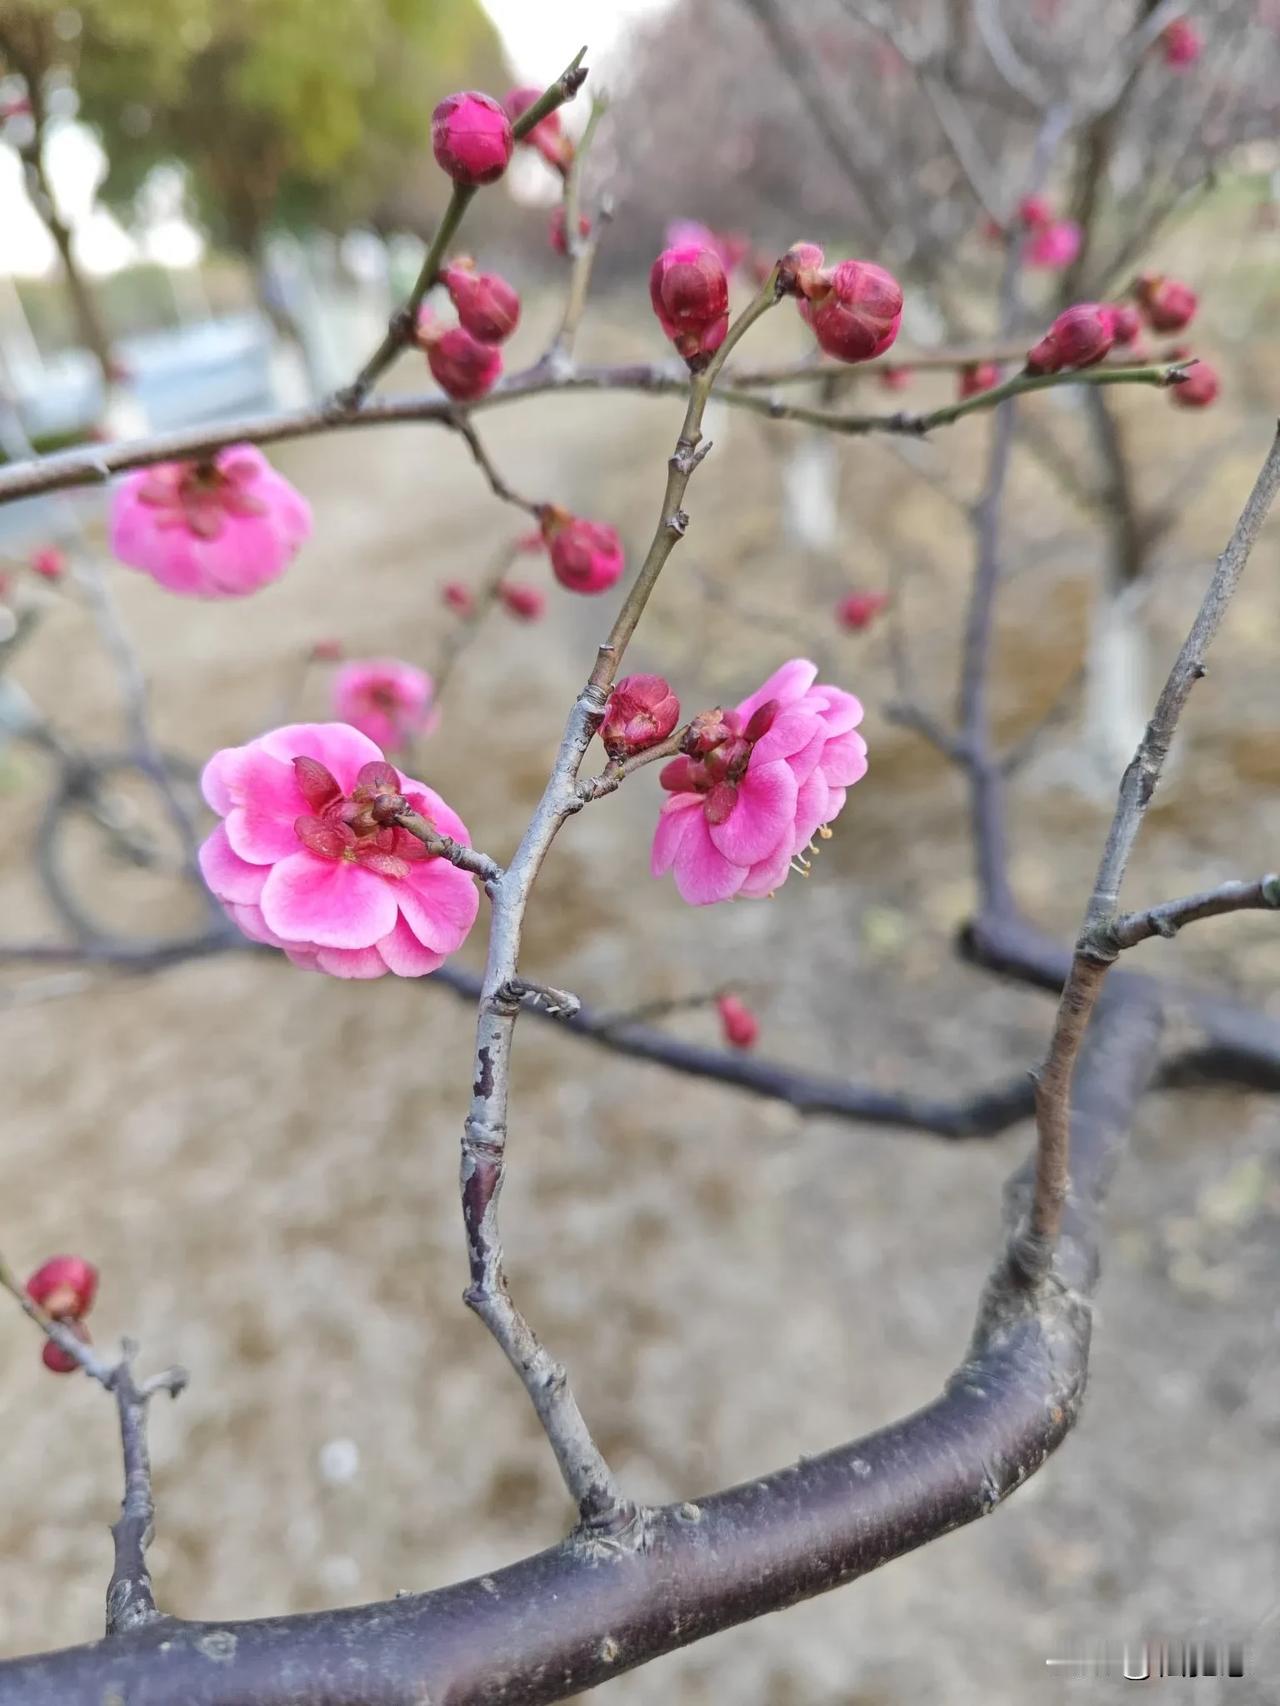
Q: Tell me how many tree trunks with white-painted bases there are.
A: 2